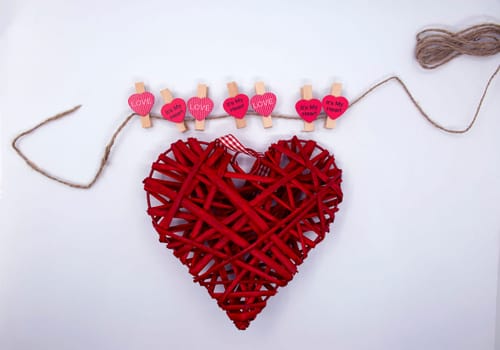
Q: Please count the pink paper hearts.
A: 7